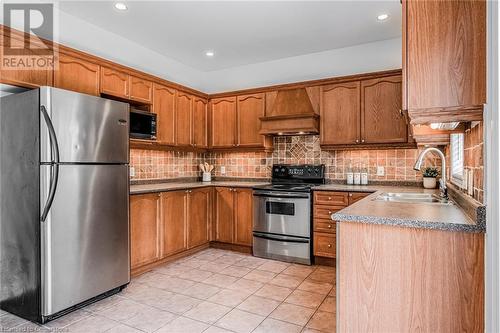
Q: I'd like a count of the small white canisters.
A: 3